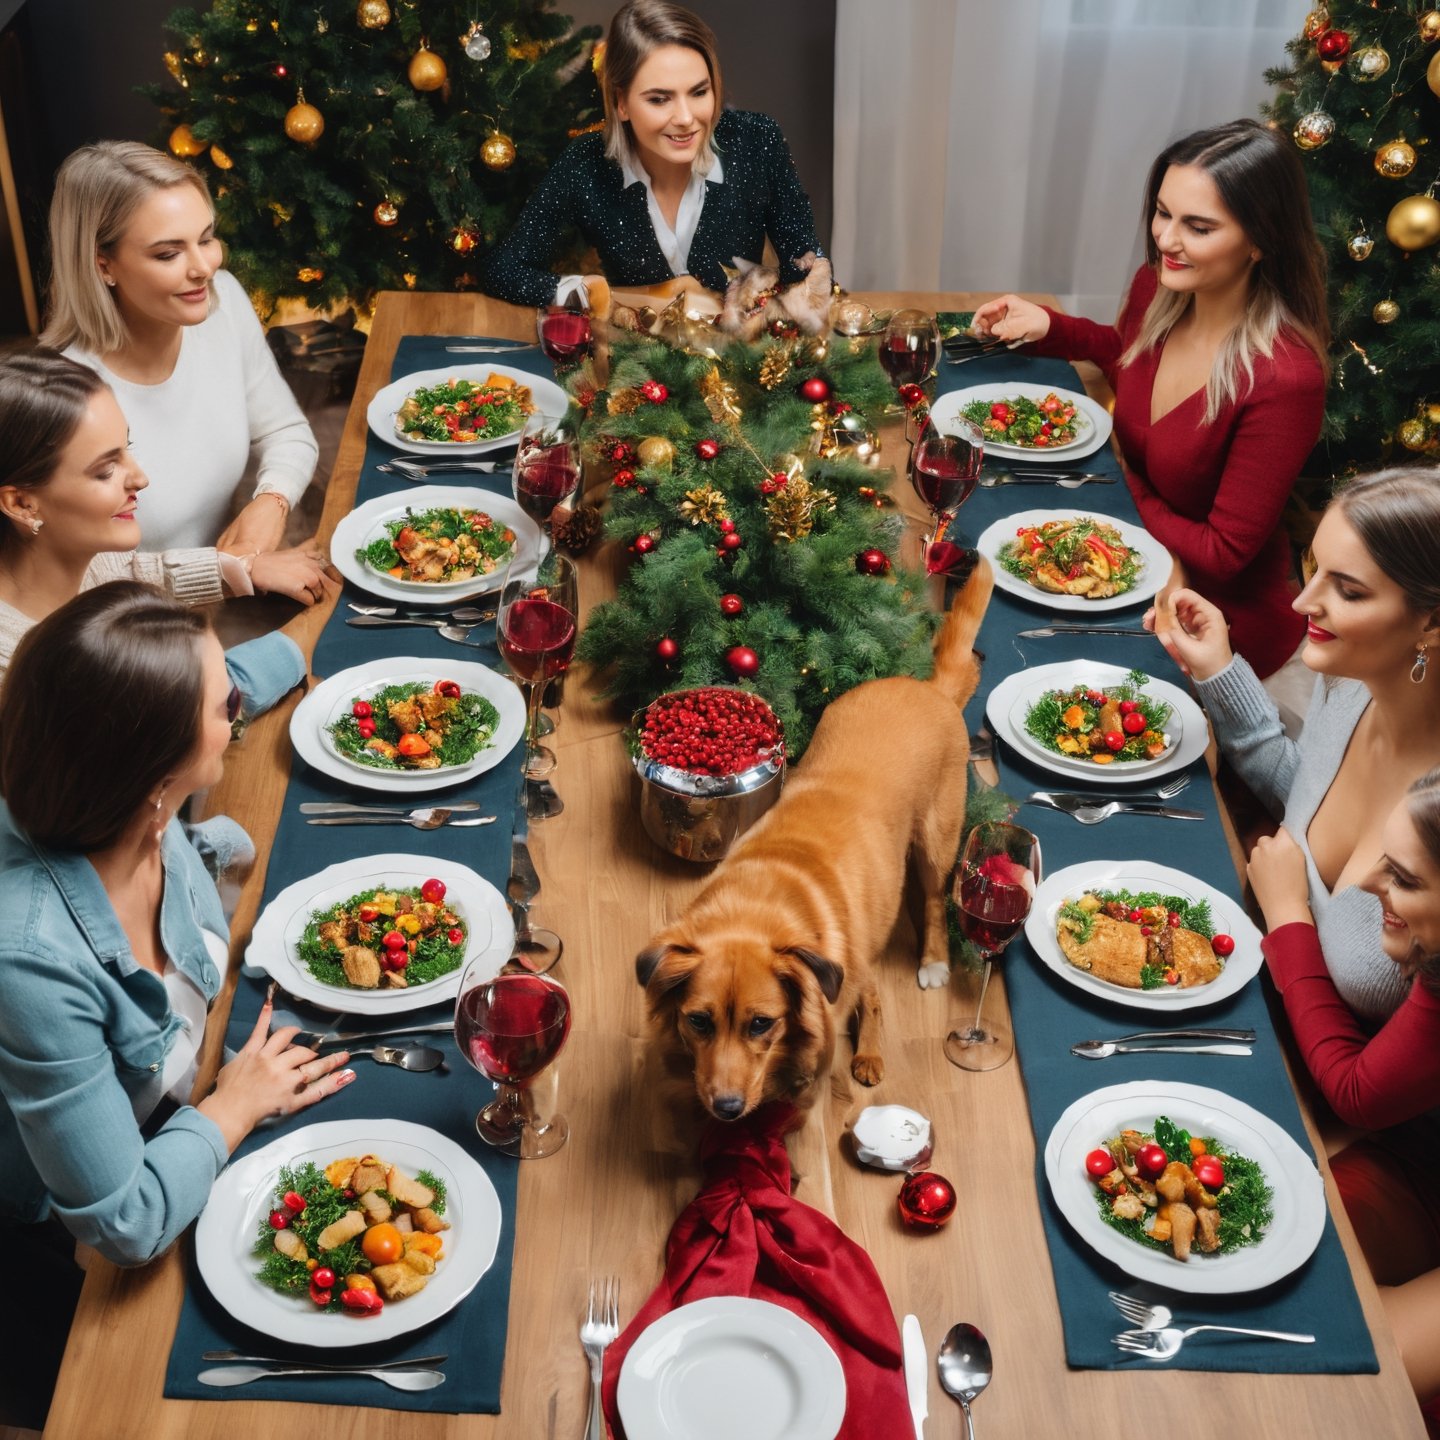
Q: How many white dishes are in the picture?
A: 11